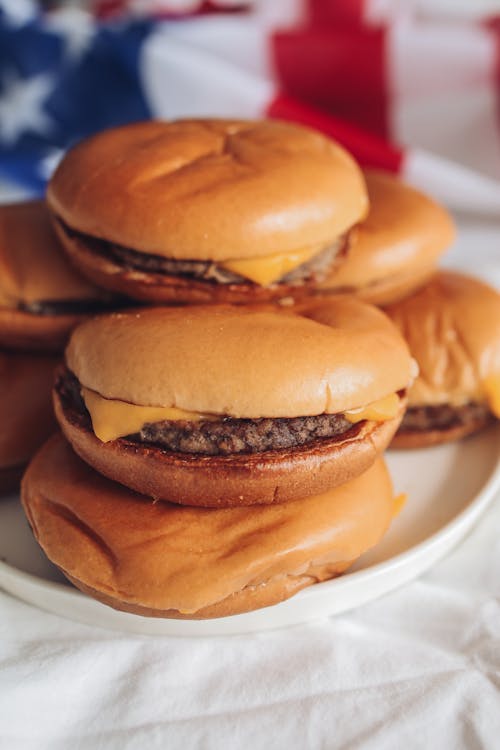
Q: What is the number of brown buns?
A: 7